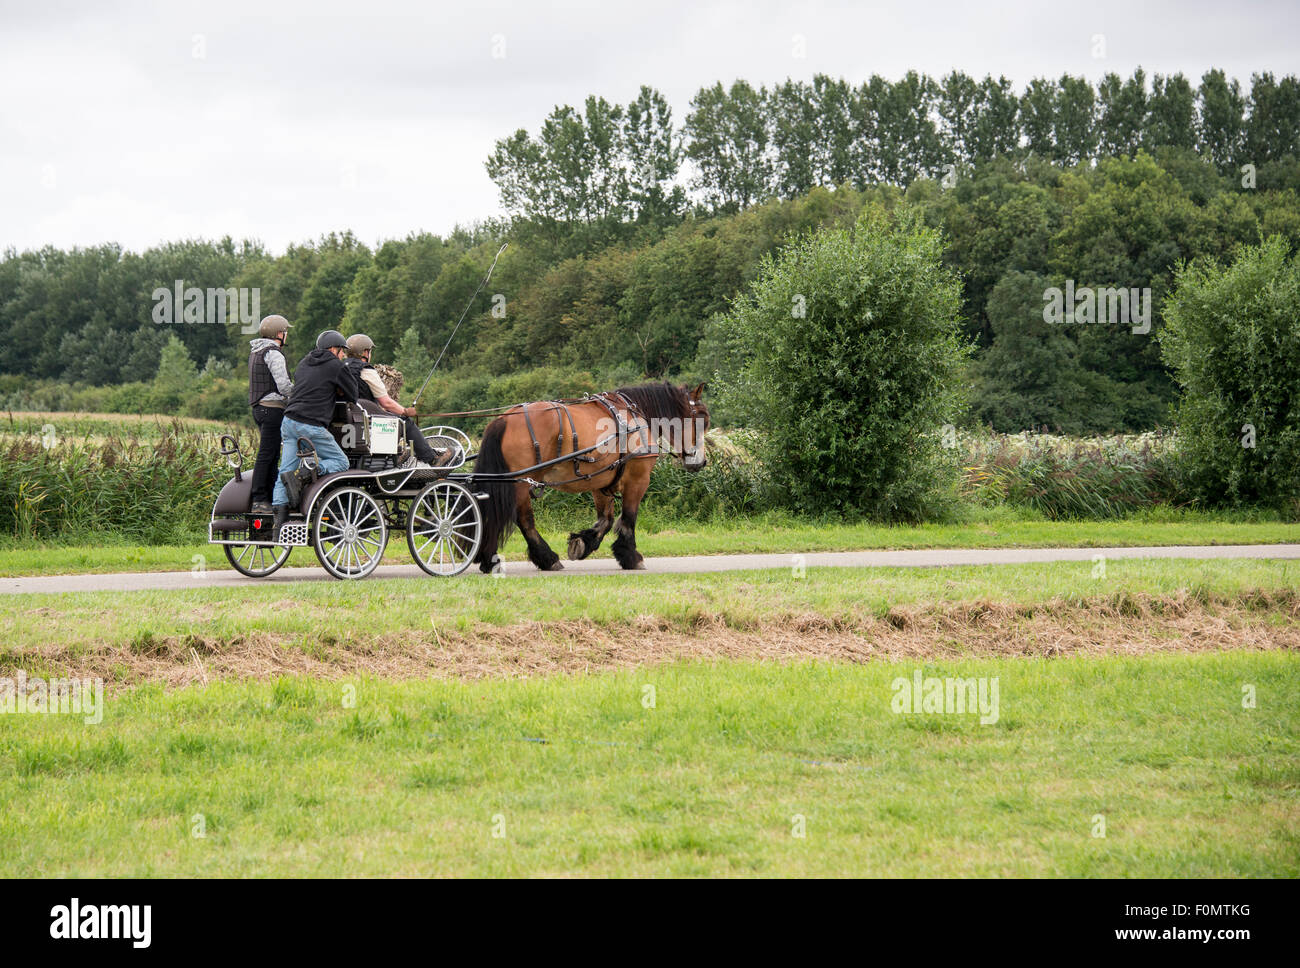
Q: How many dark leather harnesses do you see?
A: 1